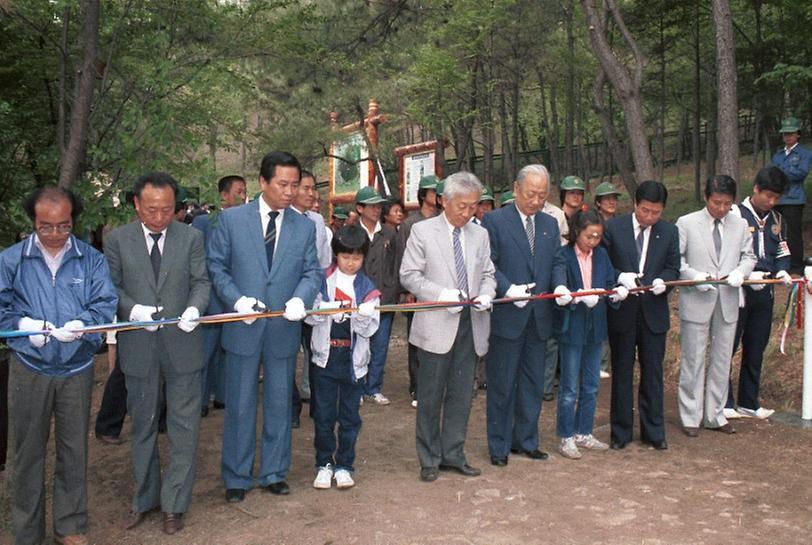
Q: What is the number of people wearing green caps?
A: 9